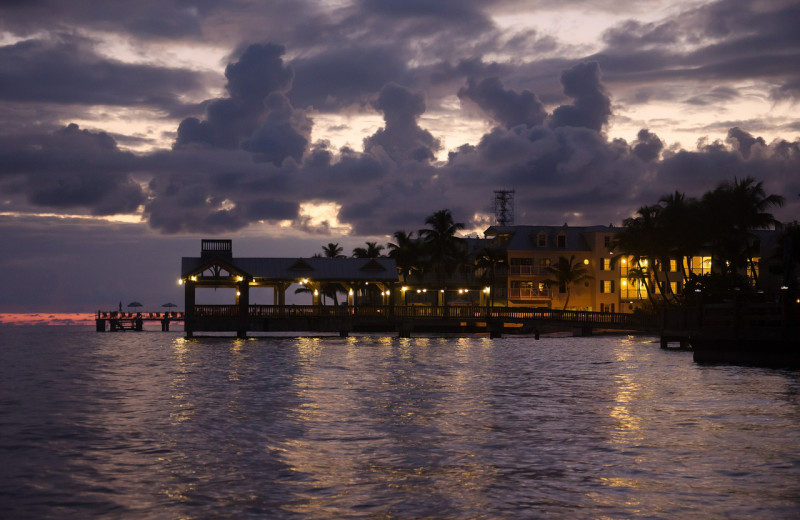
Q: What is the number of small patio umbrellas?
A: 2